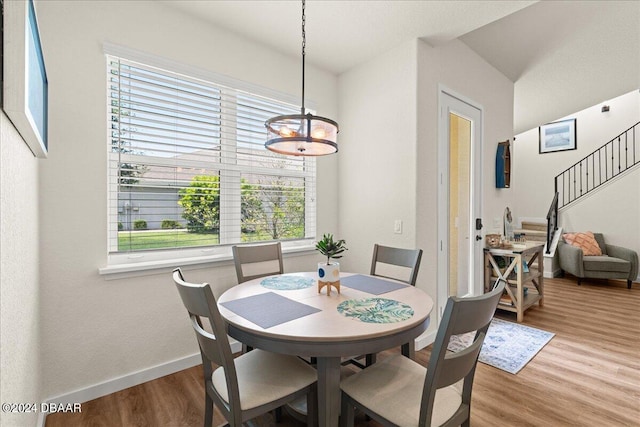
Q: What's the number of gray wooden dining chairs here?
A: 4